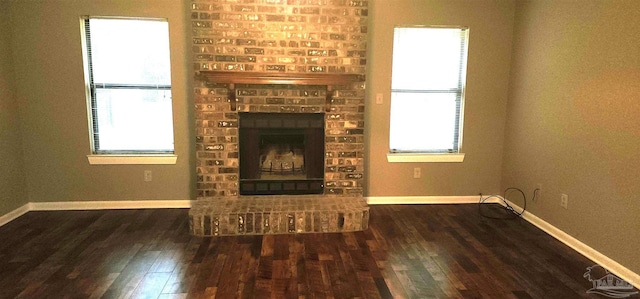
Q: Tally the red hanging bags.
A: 0